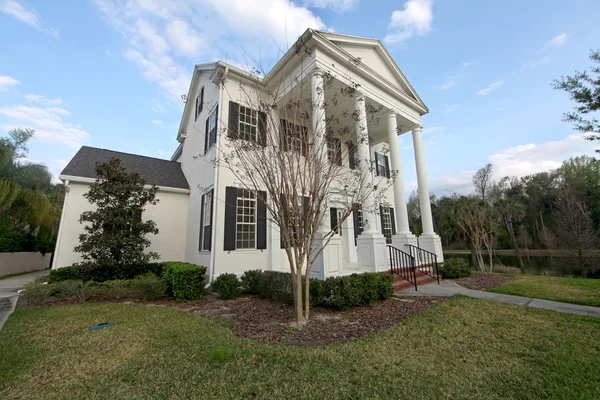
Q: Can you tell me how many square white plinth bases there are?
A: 4